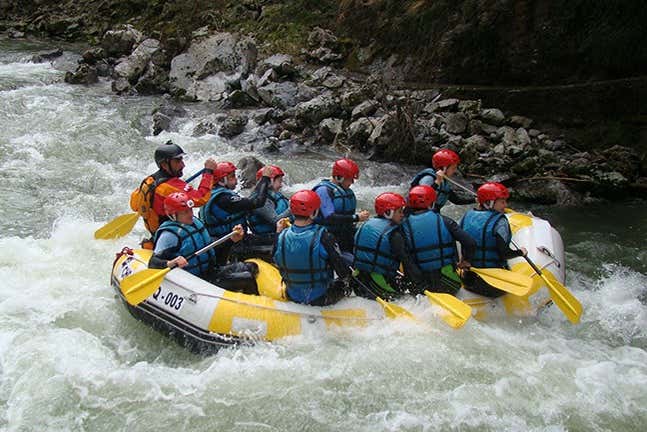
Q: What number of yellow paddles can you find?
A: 6